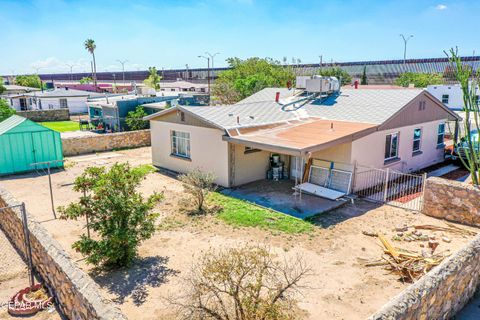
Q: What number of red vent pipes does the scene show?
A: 3